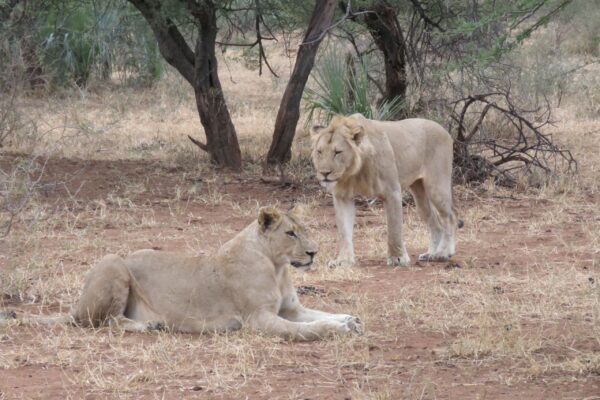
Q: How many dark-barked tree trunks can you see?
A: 3